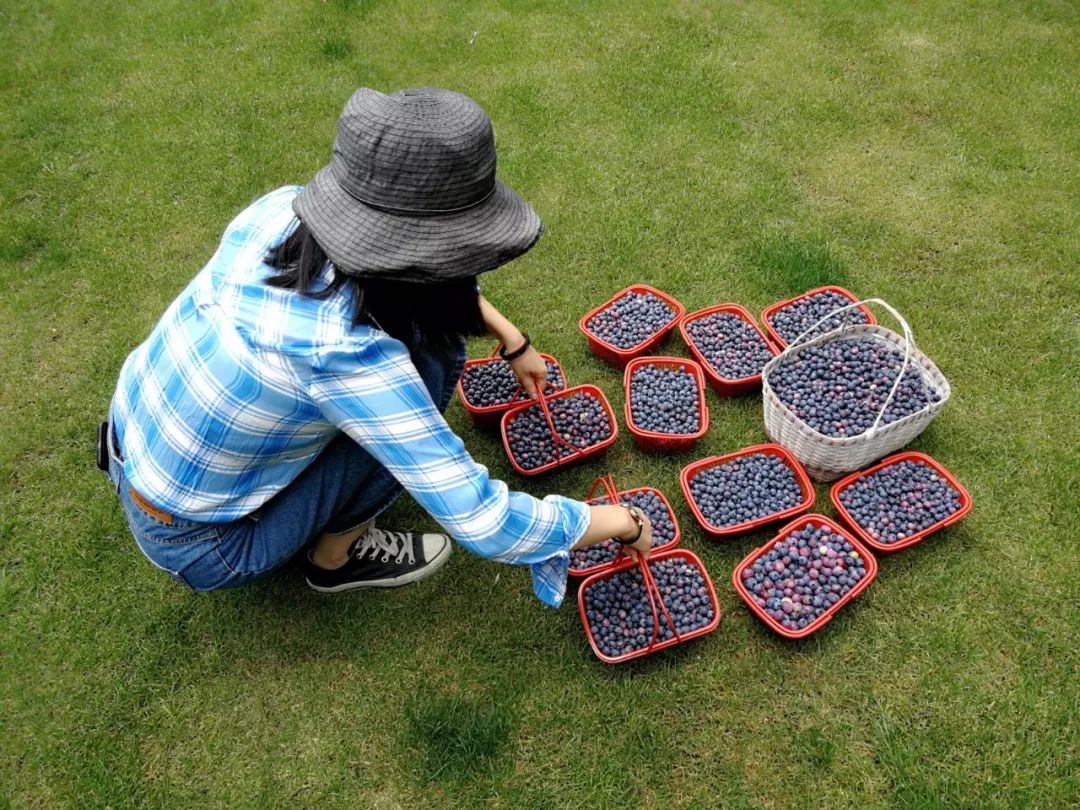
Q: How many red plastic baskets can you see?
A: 11